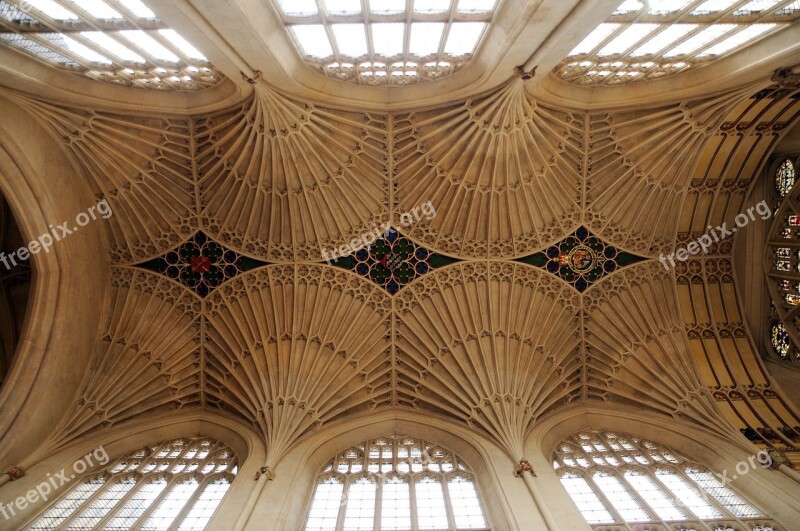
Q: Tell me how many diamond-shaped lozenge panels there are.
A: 3